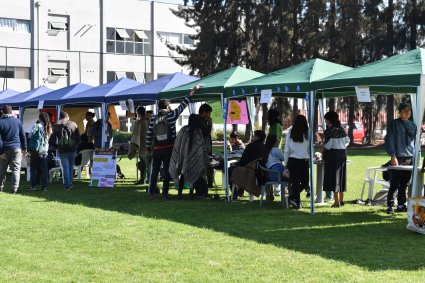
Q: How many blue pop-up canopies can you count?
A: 5